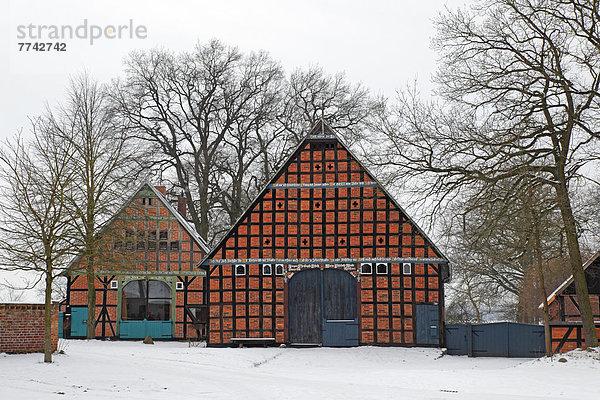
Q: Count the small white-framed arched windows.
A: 6